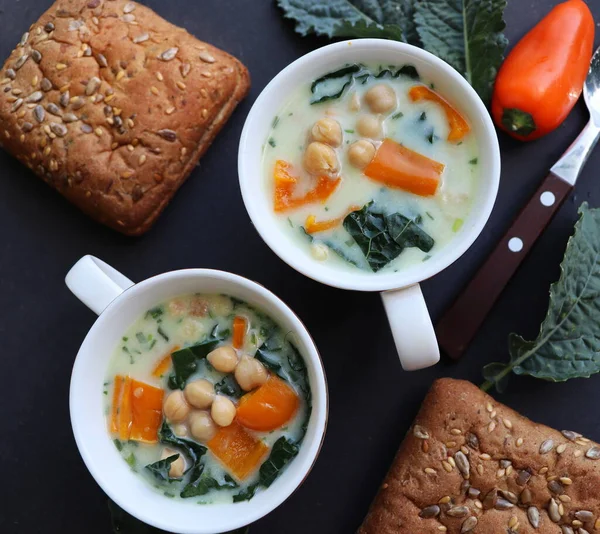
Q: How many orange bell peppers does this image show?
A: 1